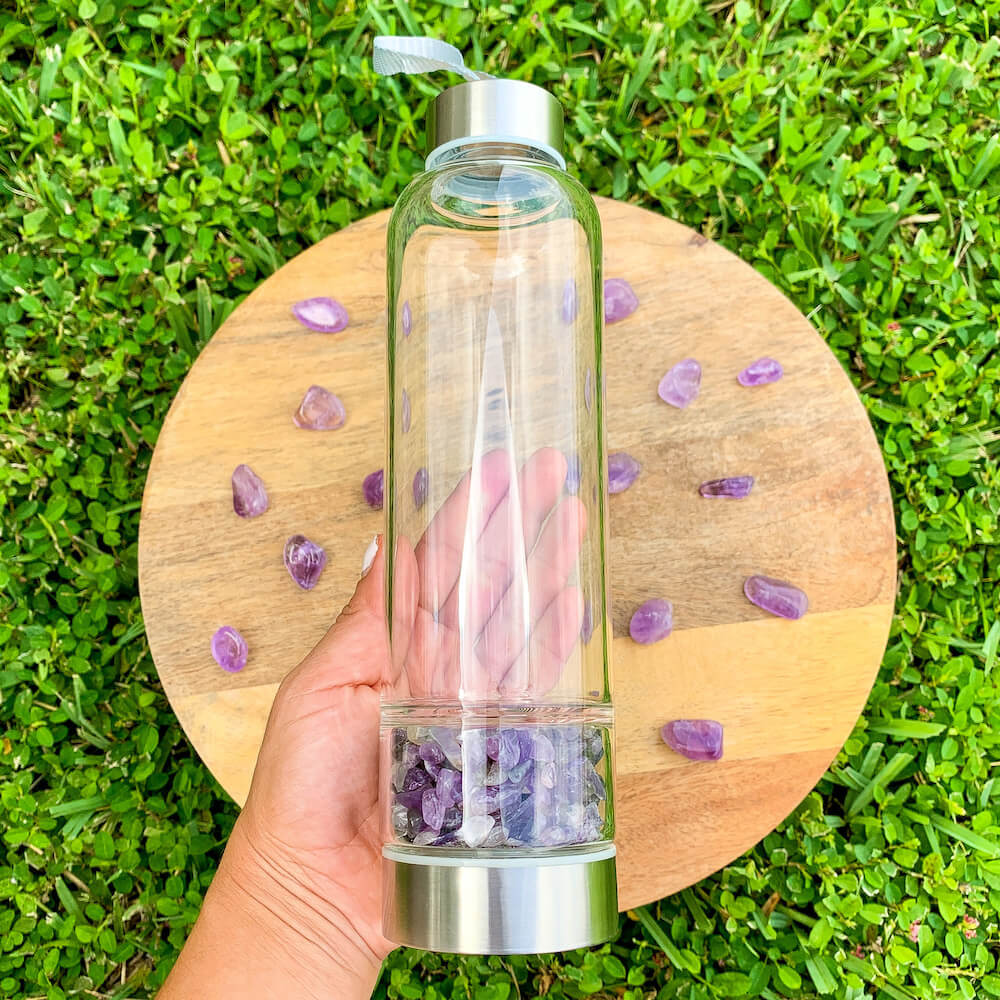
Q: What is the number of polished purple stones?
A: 14